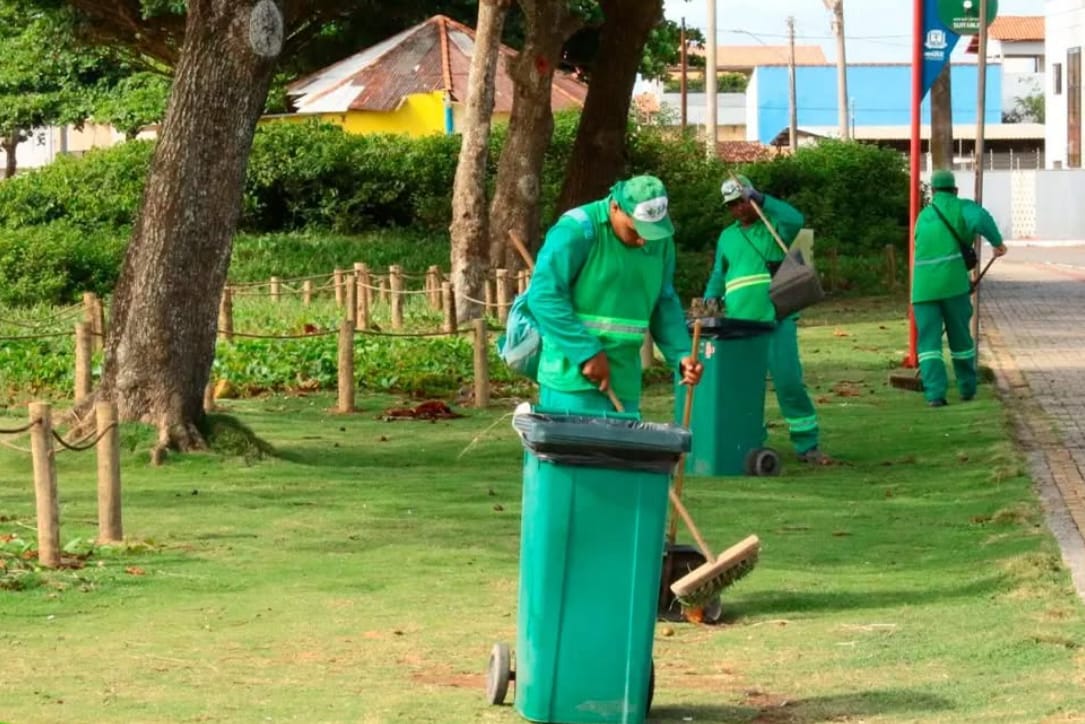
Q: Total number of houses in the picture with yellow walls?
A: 1